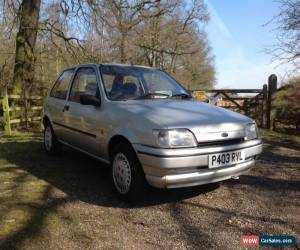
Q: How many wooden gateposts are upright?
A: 2